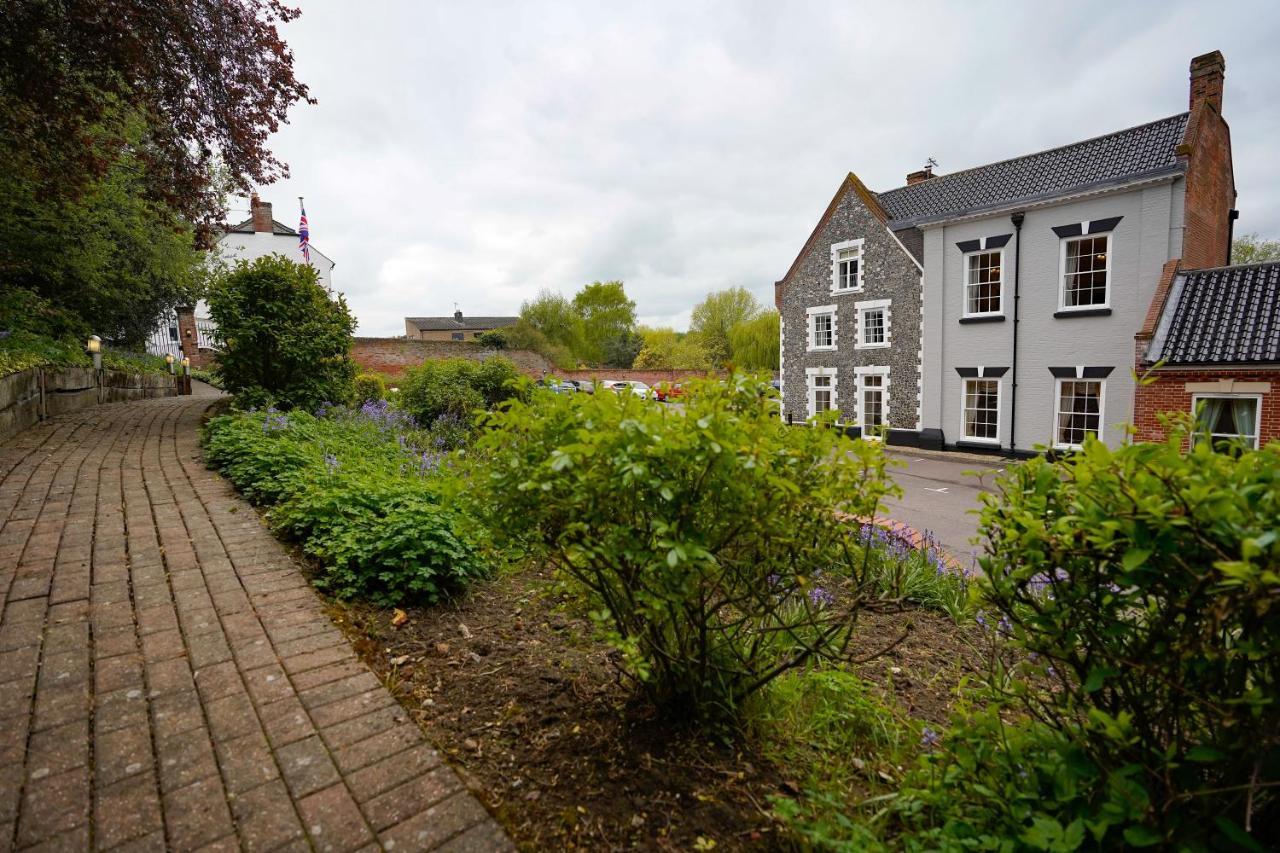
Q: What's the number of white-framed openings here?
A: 10